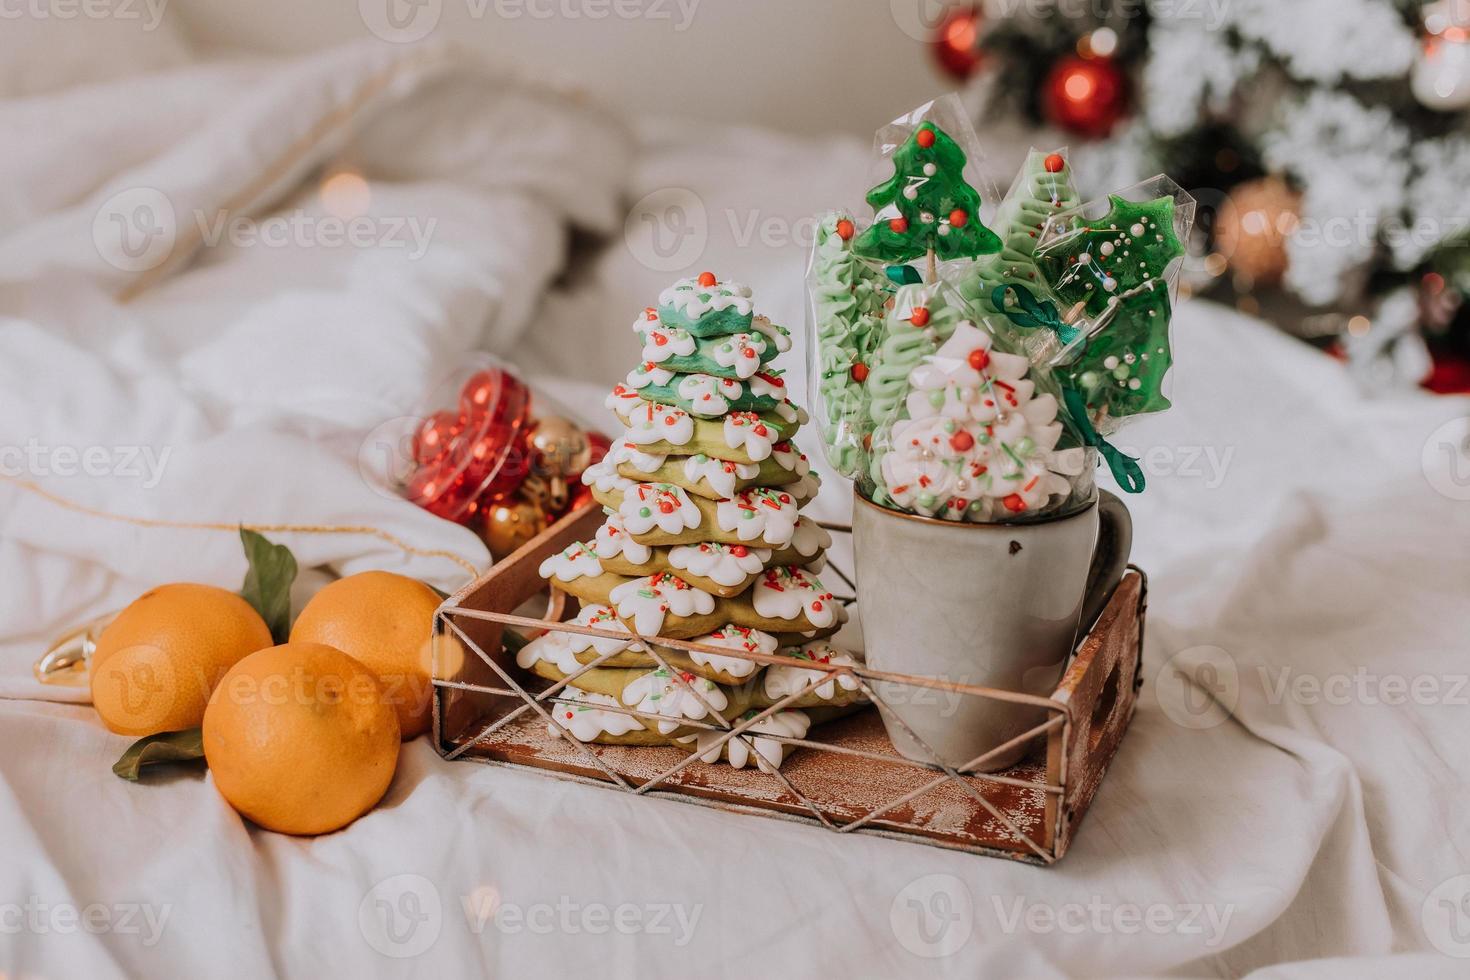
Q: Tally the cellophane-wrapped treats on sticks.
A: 7